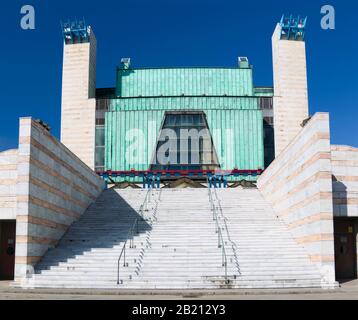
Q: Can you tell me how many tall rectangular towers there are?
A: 2